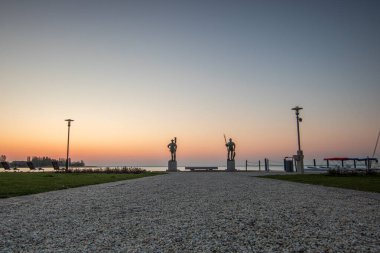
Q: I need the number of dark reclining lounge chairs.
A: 3